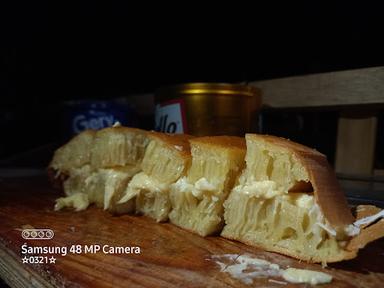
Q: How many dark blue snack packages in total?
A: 1